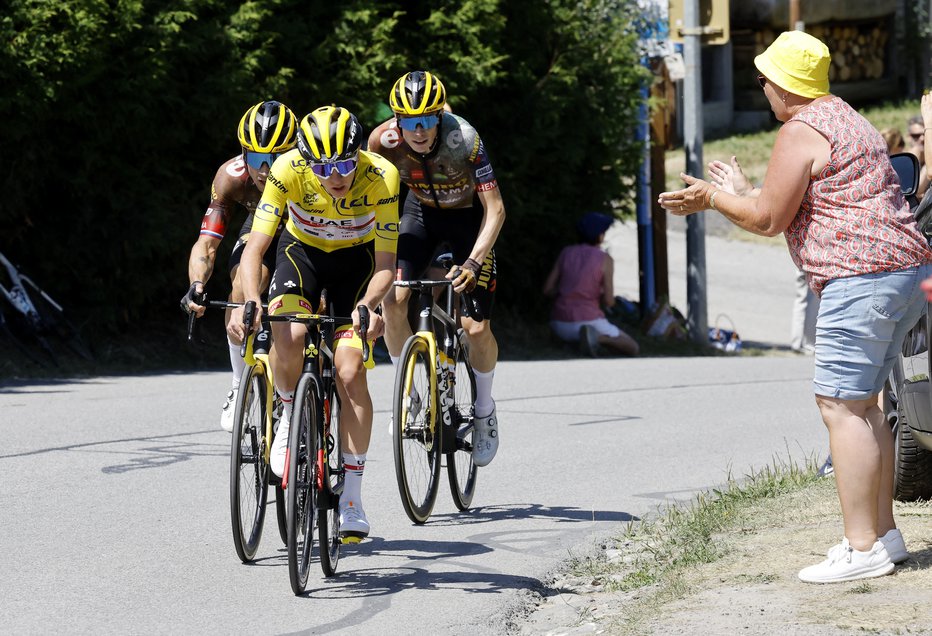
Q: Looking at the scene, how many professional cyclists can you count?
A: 3